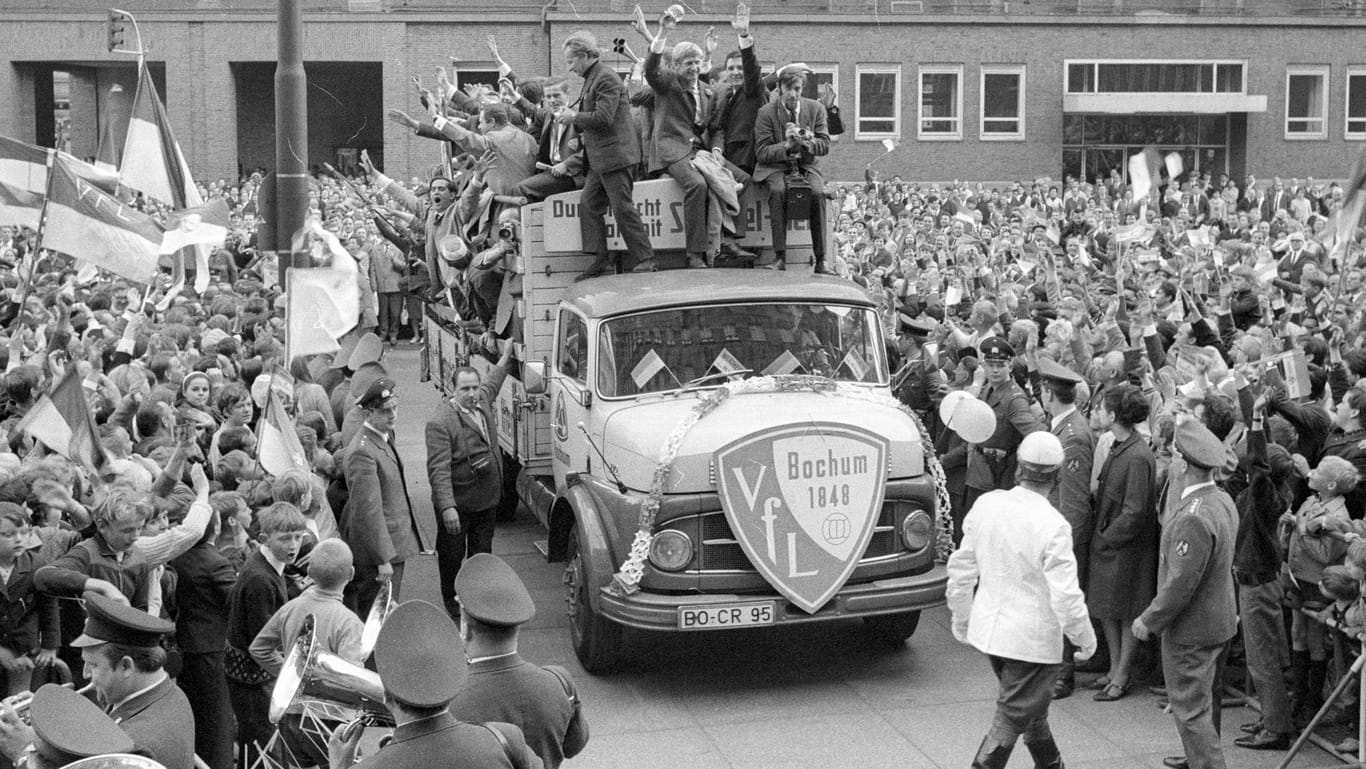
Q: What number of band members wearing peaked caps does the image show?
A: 4